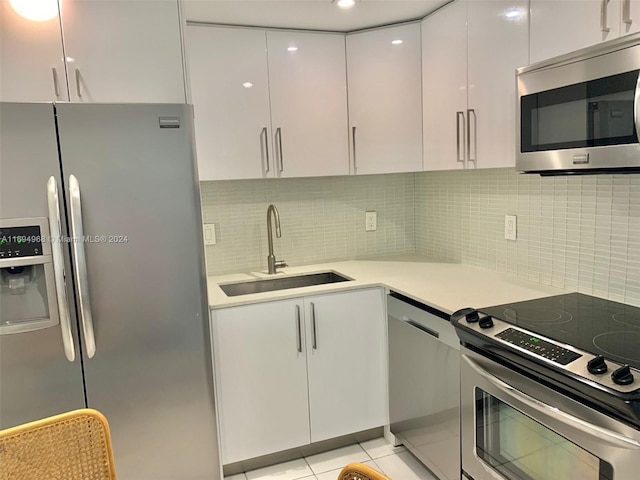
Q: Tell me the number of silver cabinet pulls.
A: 11